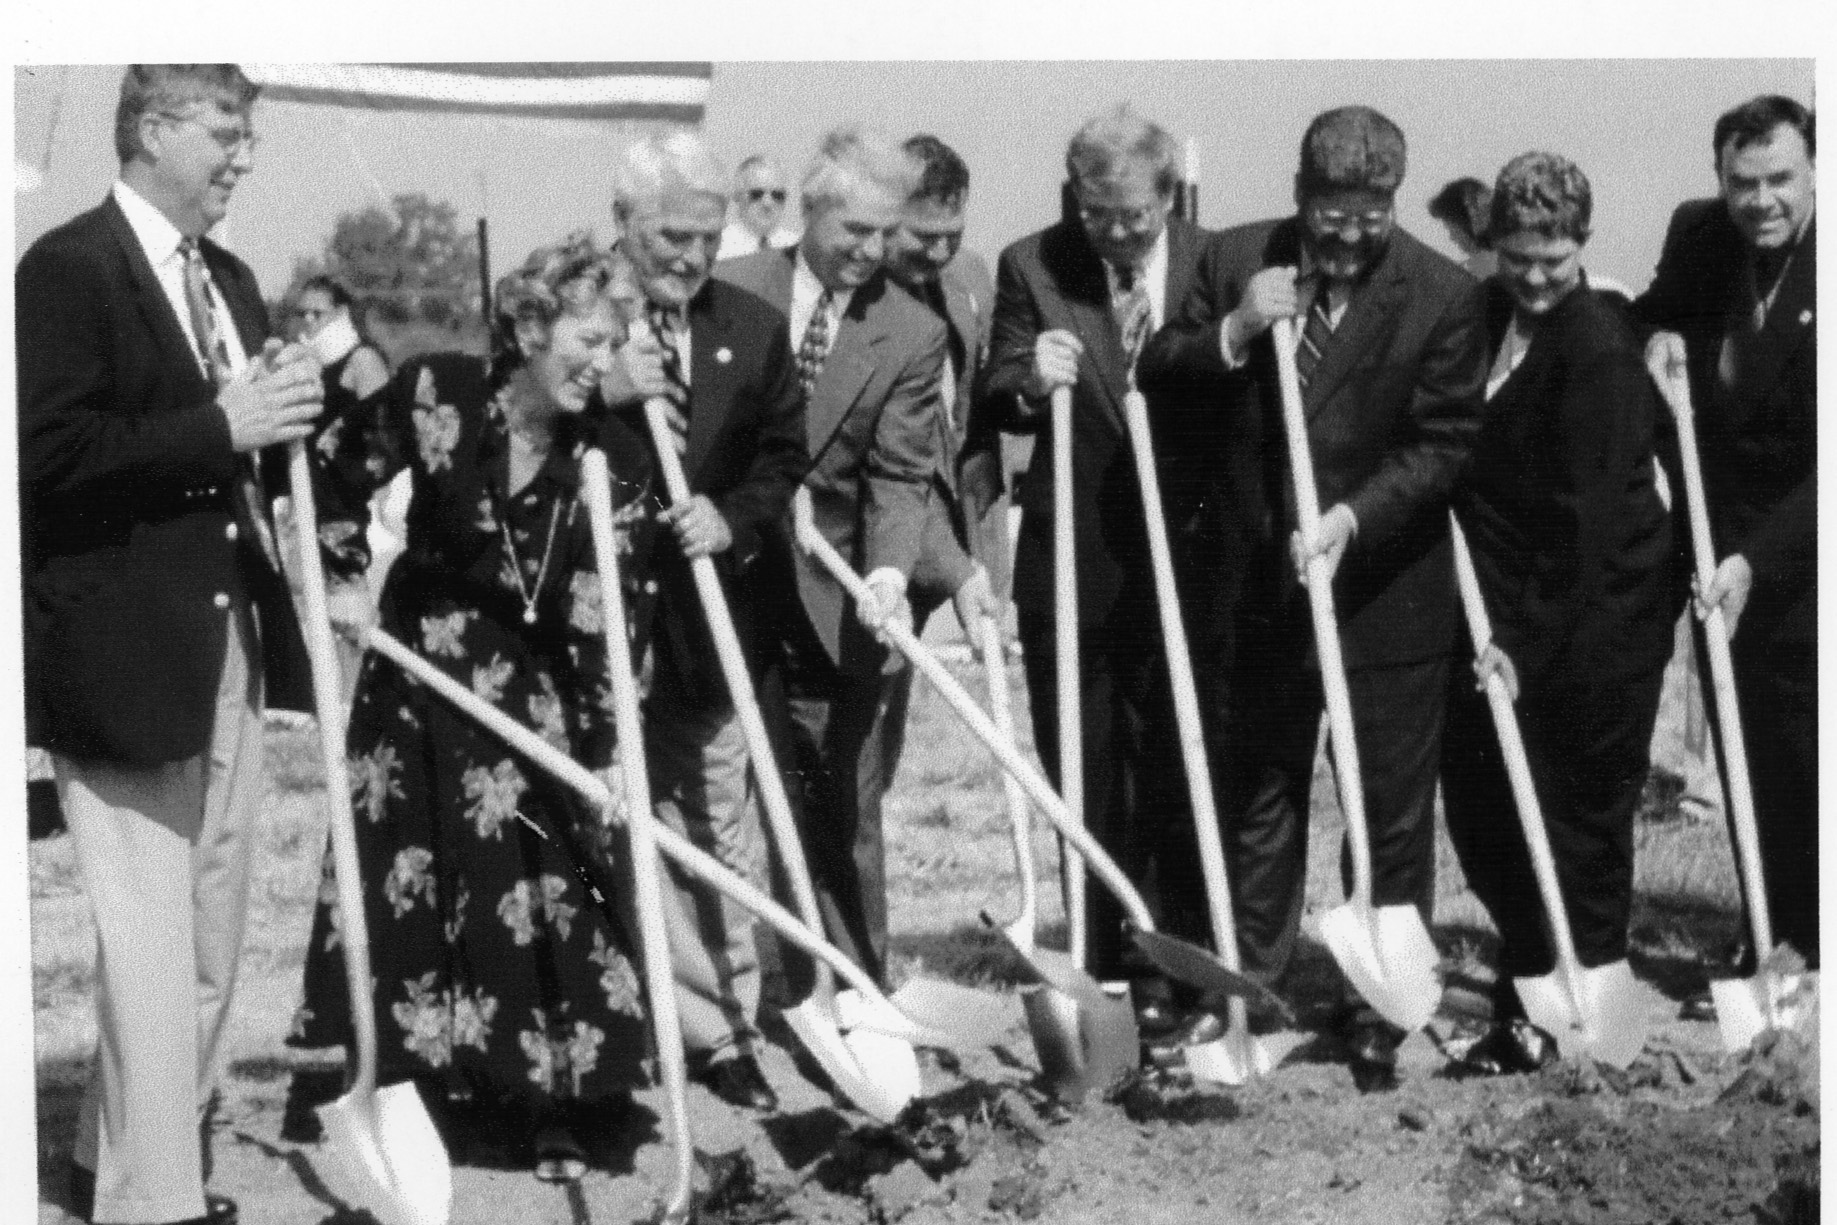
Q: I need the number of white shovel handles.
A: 11